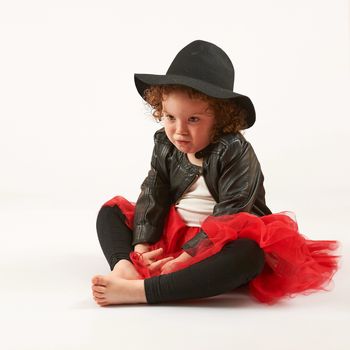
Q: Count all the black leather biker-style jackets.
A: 1